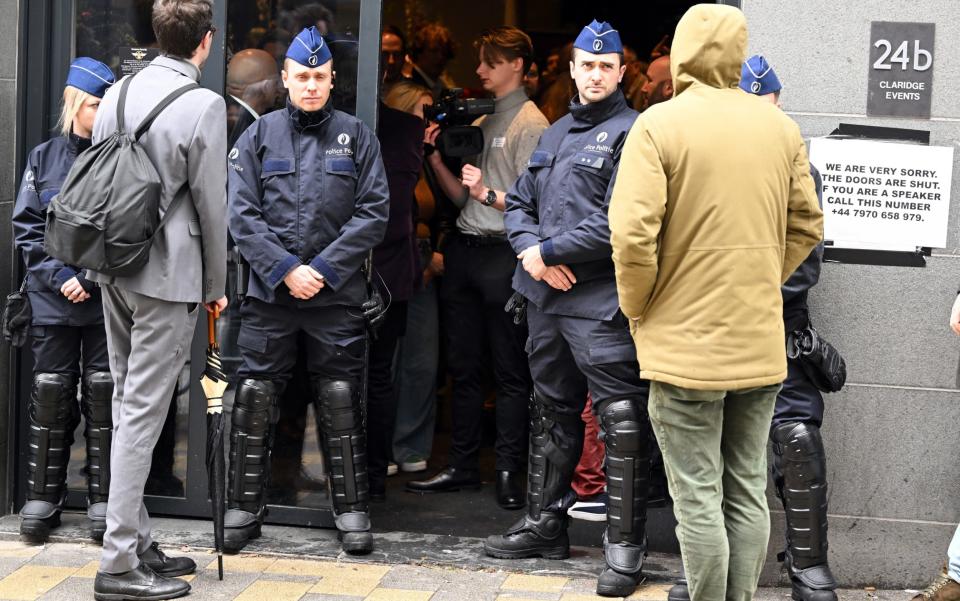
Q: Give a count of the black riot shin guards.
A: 7